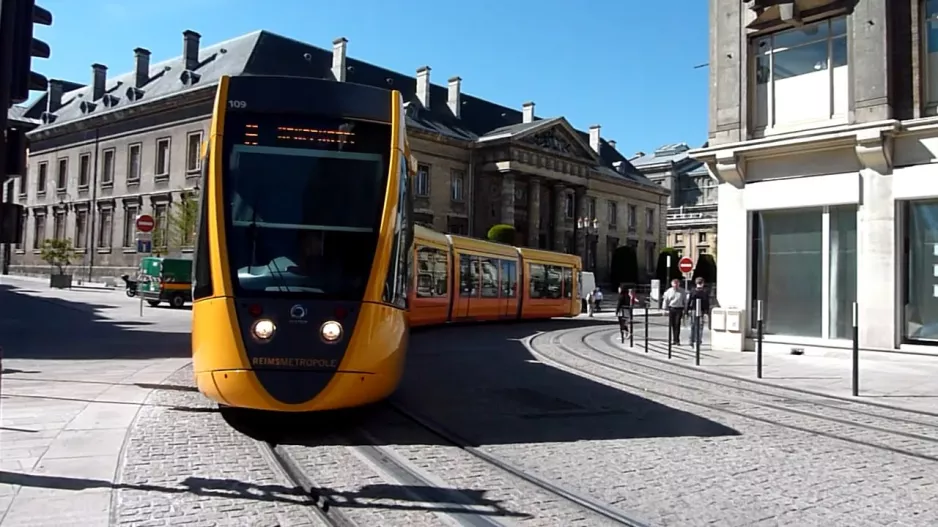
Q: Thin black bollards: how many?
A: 7